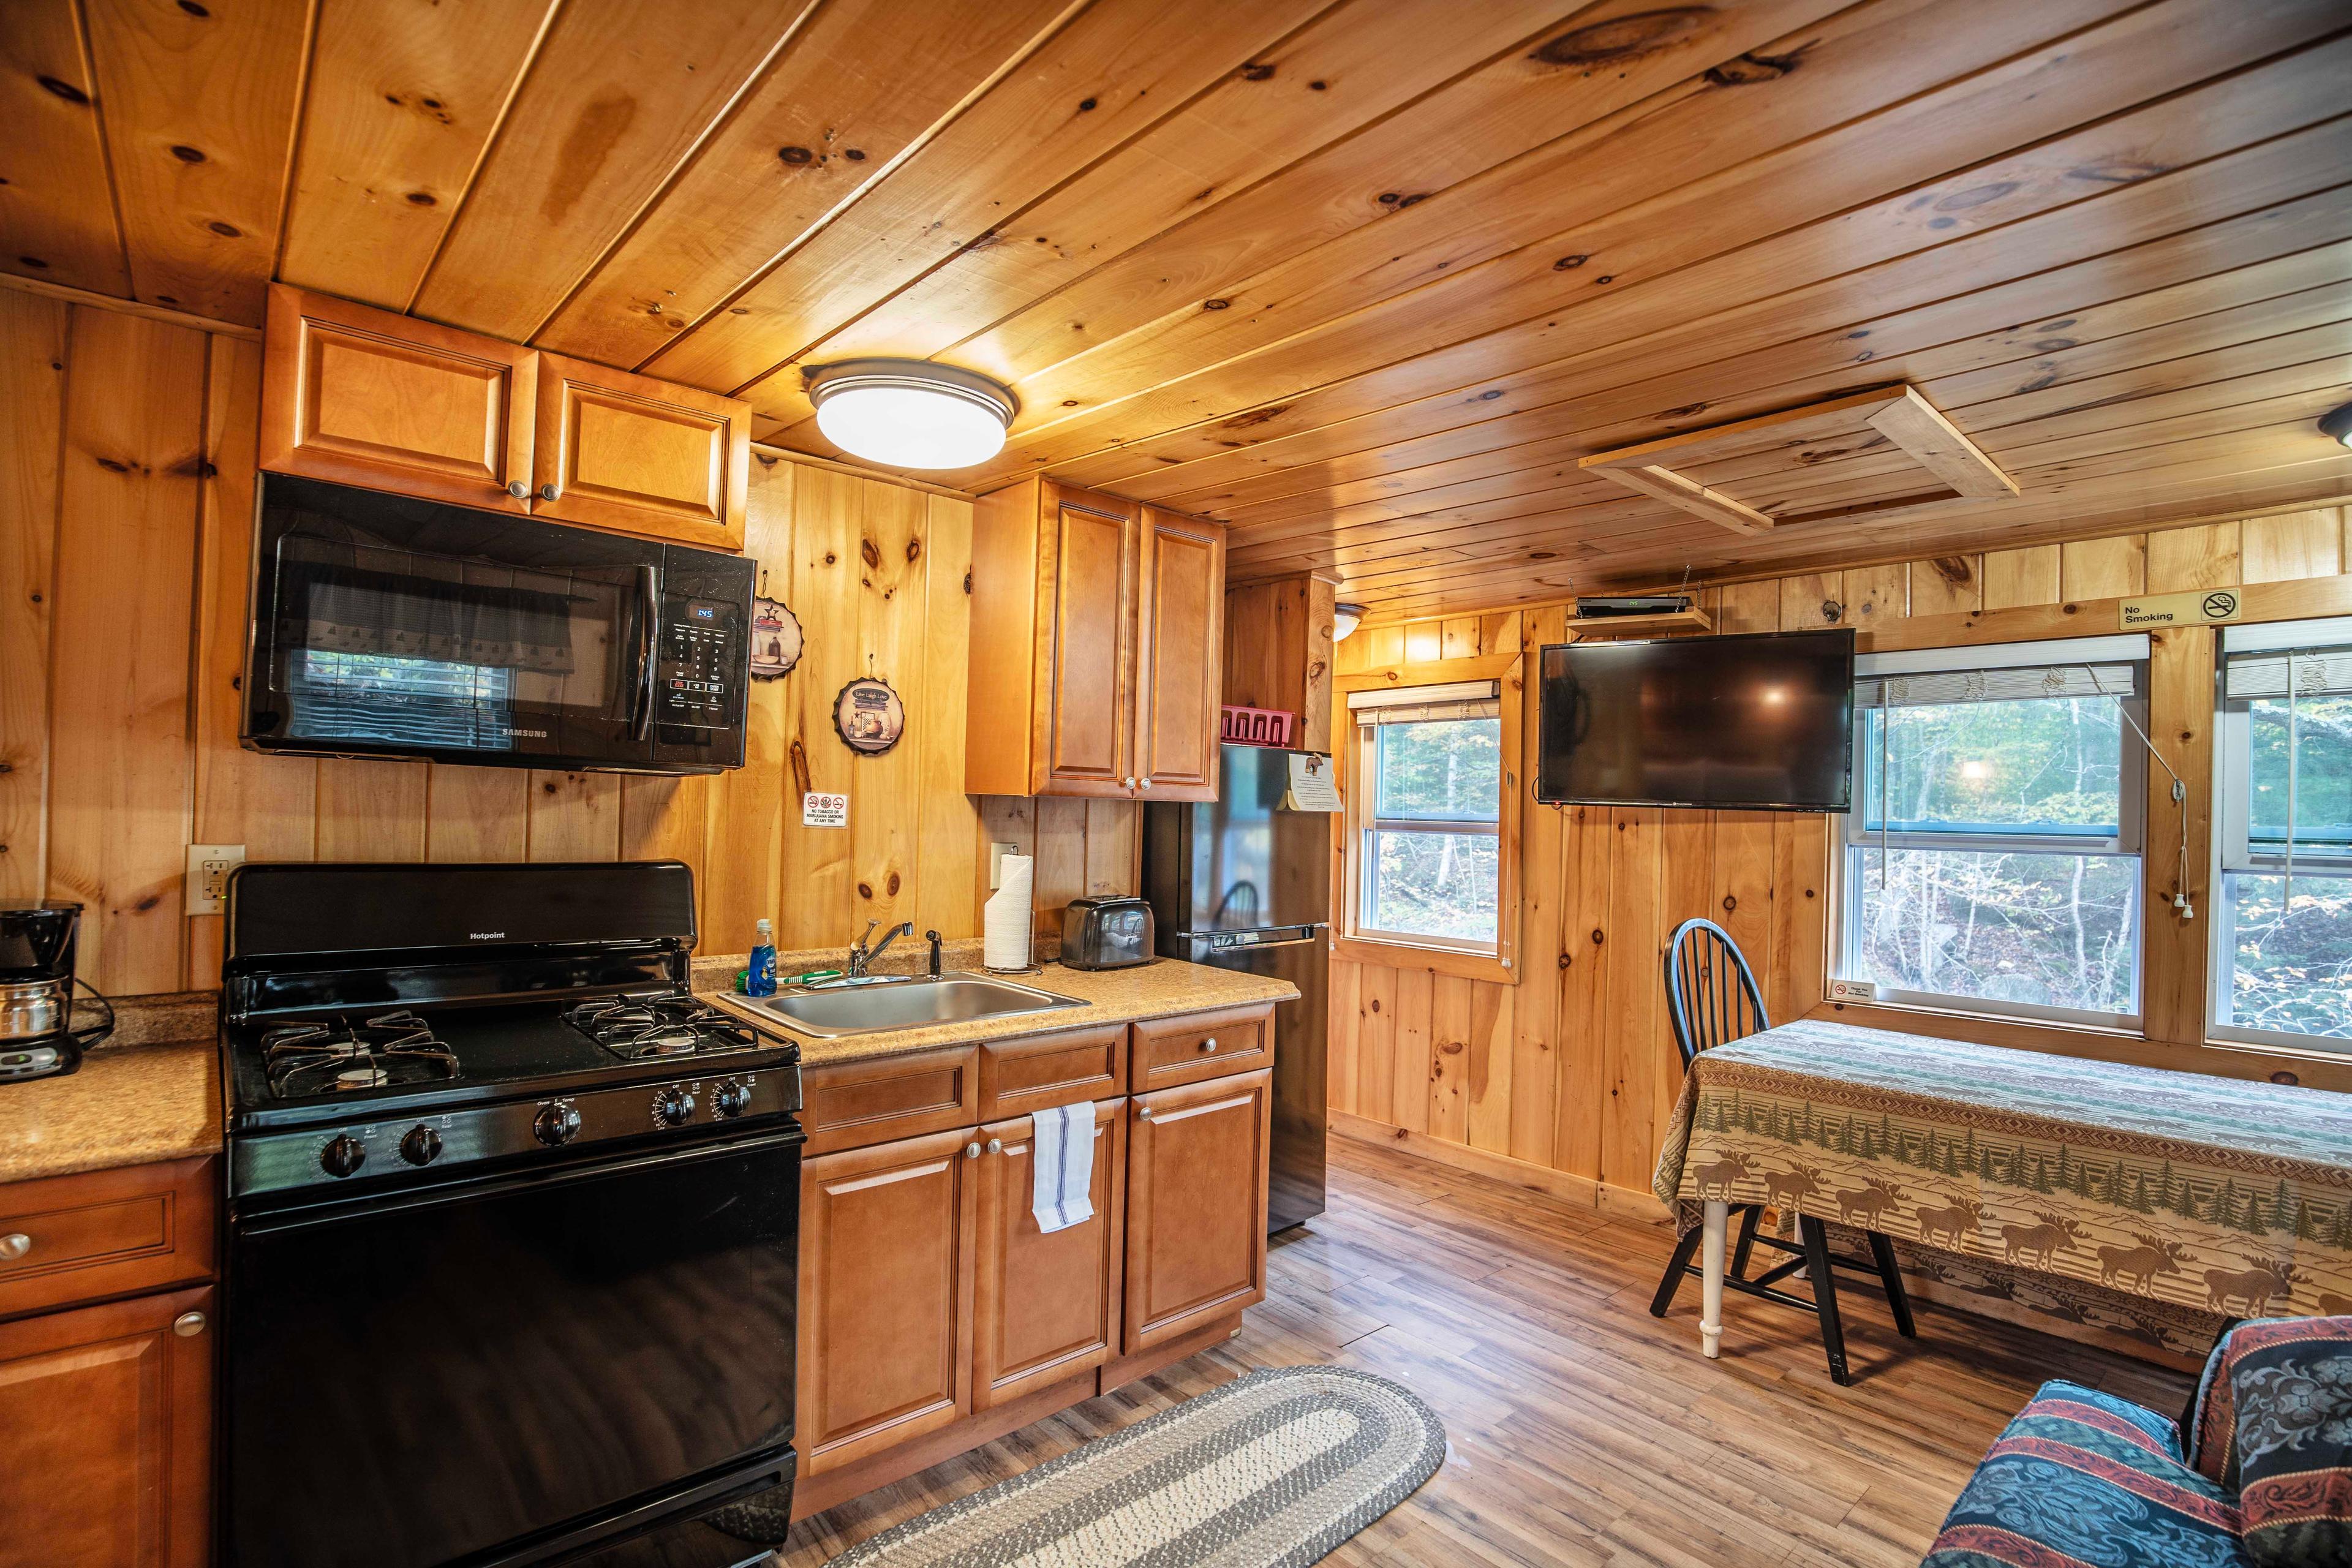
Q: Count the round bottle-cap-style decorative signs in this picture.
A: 2